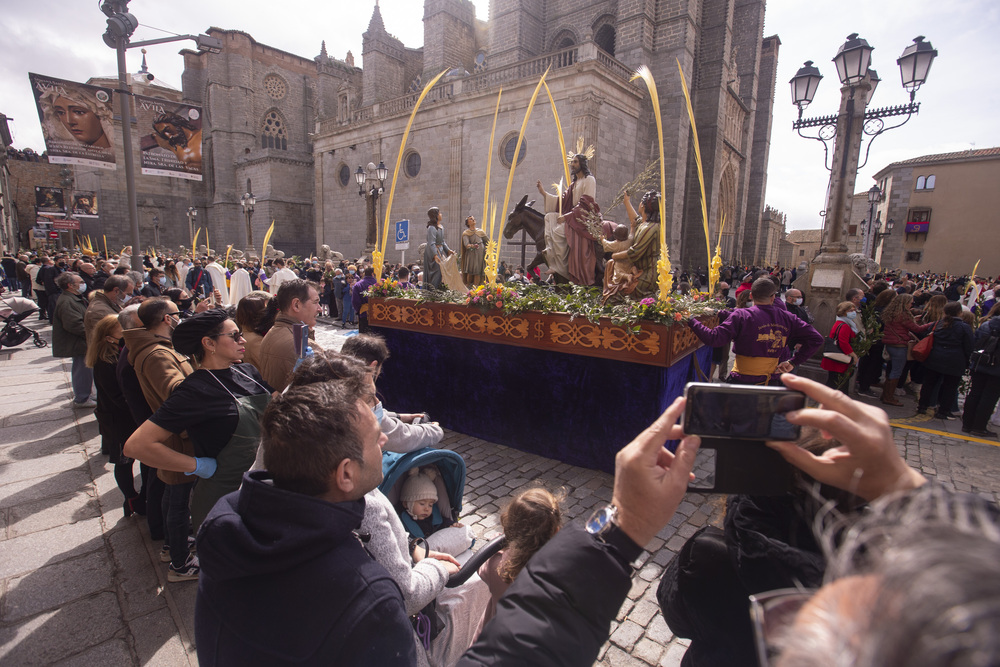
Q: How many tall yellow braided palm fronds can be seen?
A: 6